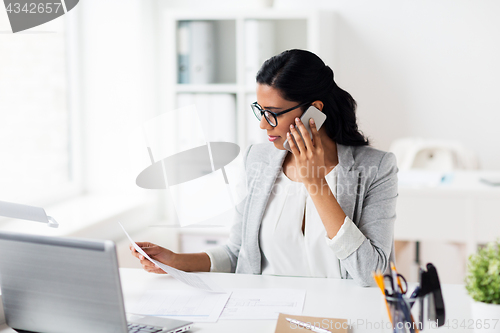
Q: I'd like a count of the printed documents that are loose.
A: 3